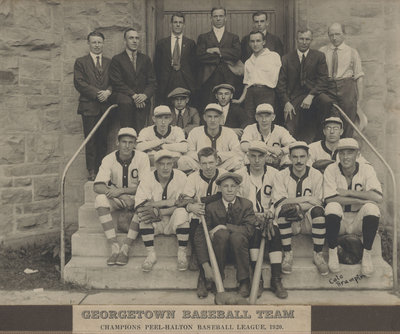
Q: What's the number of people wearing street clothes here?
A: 11